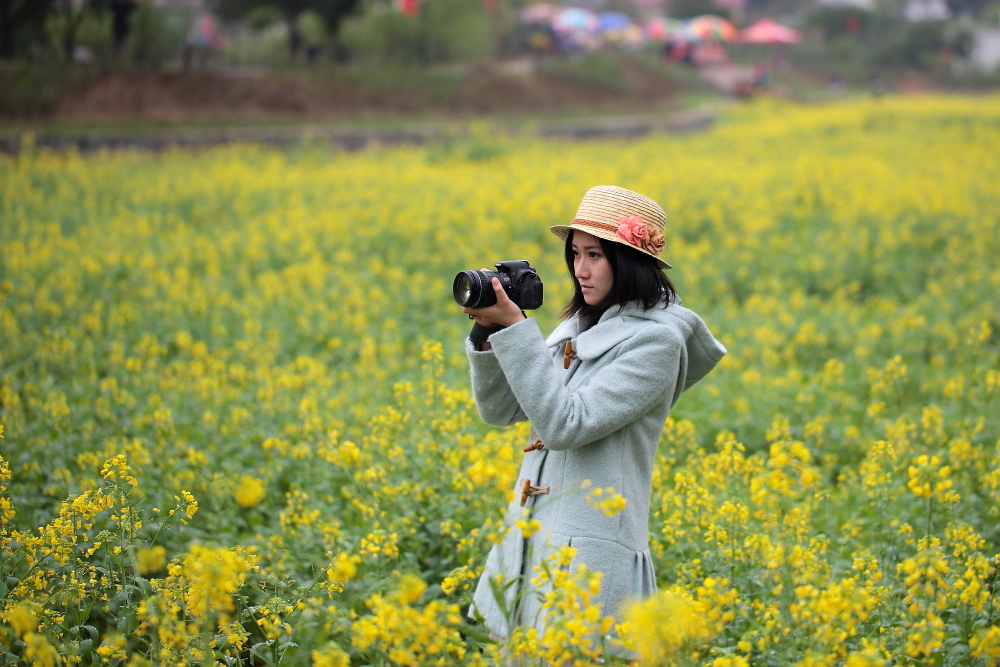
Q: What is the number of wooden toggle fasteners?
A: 3